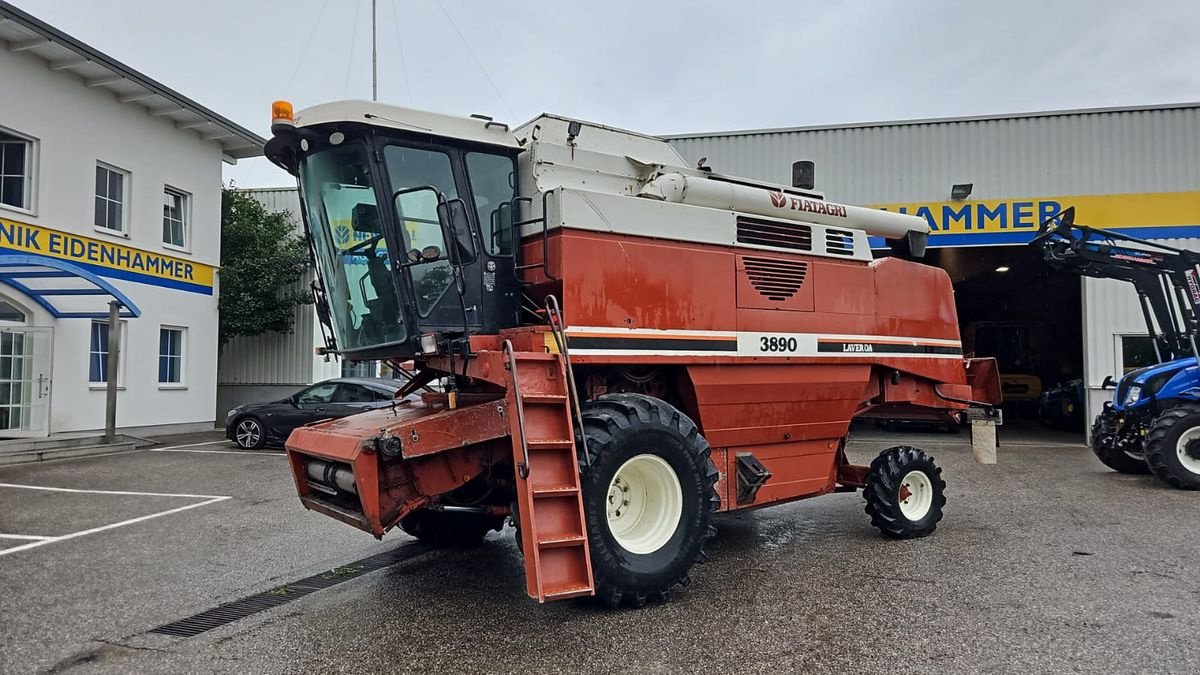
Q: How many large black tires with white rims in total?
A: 3